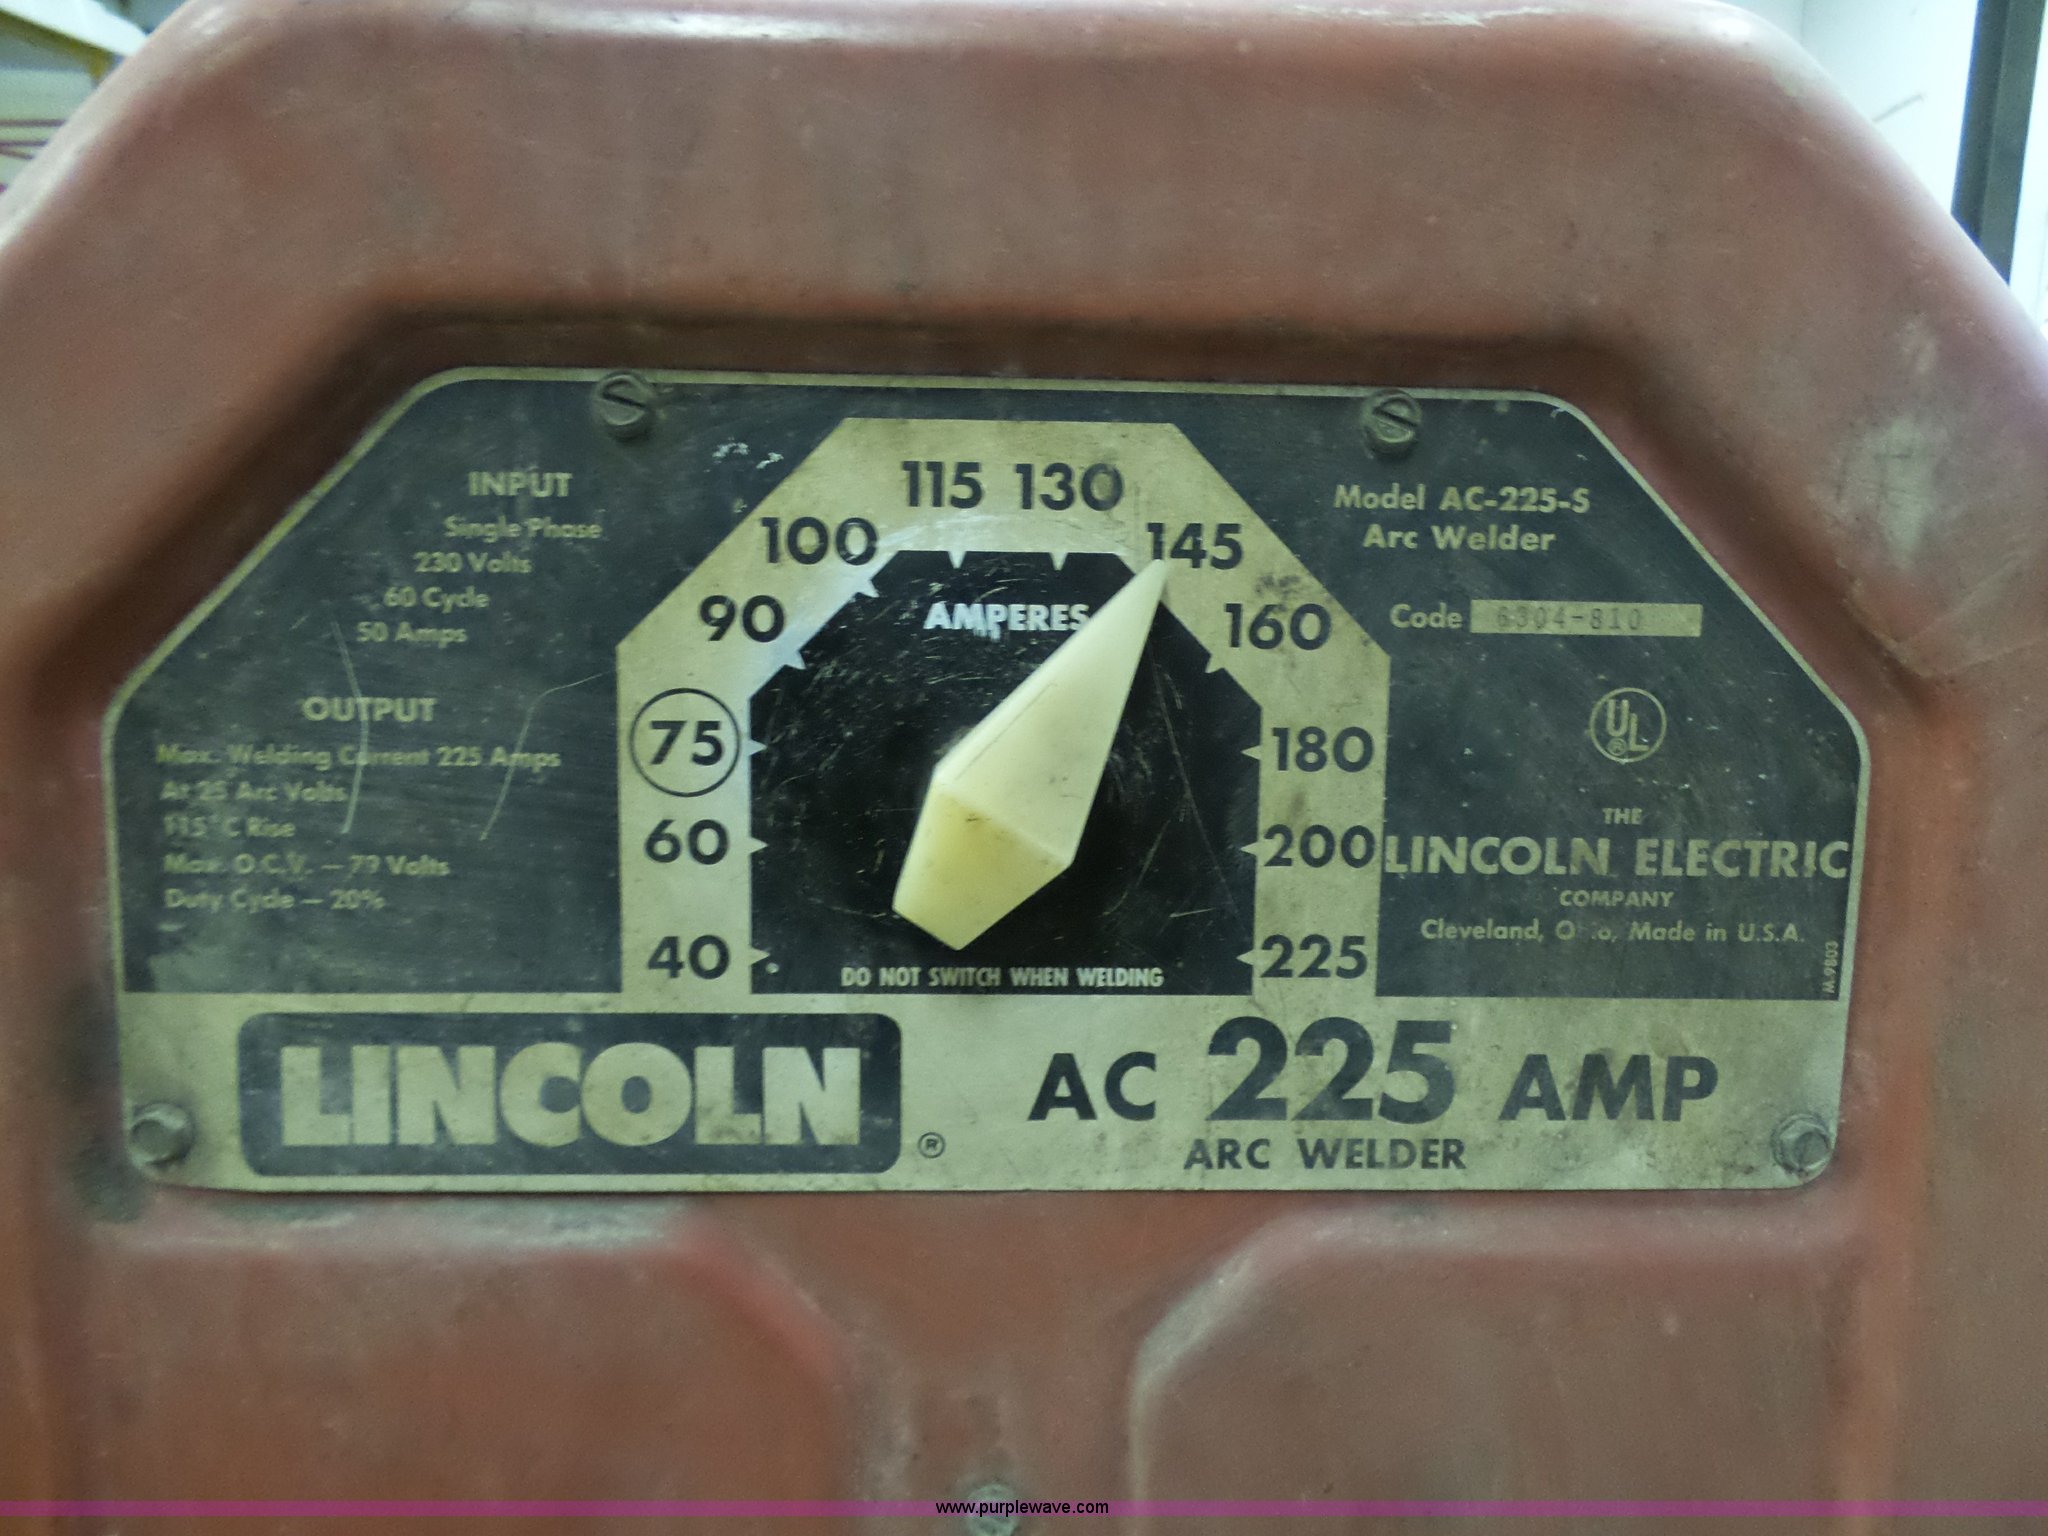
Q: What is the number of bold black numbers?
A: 13